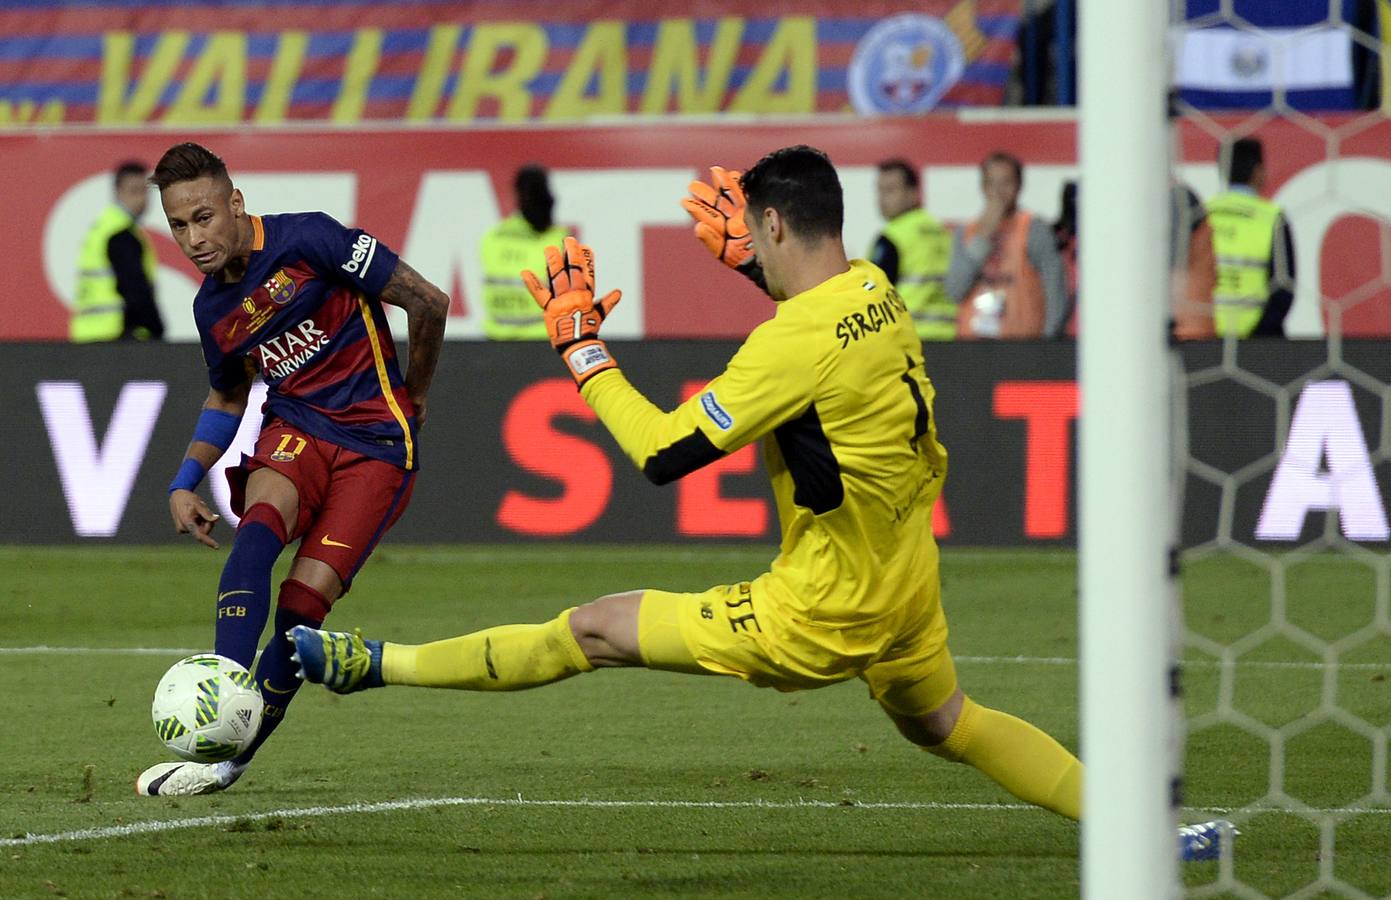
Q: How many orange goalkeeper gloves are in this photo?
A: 2